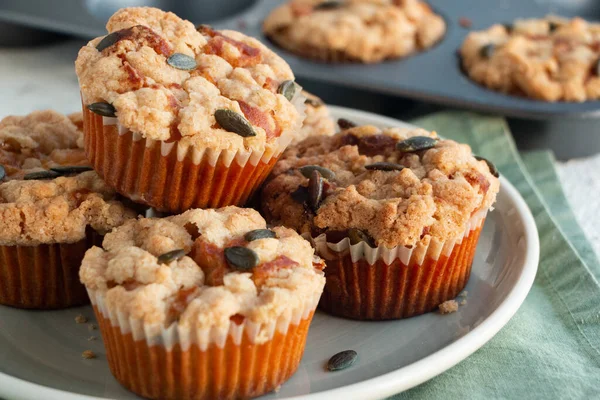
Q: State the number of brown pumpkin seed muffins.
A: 7